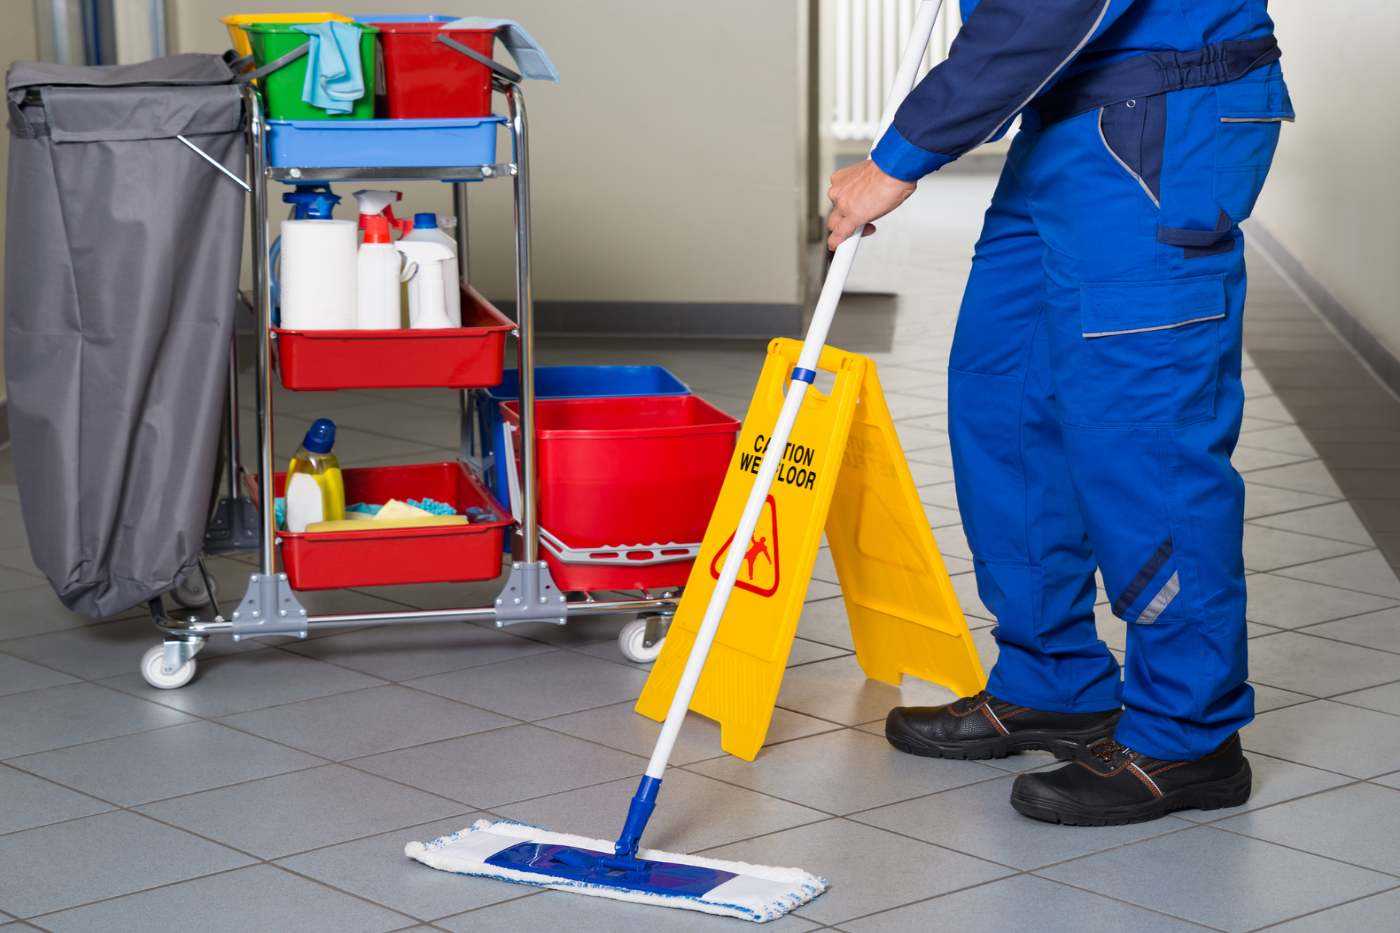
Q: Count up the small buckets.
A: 4